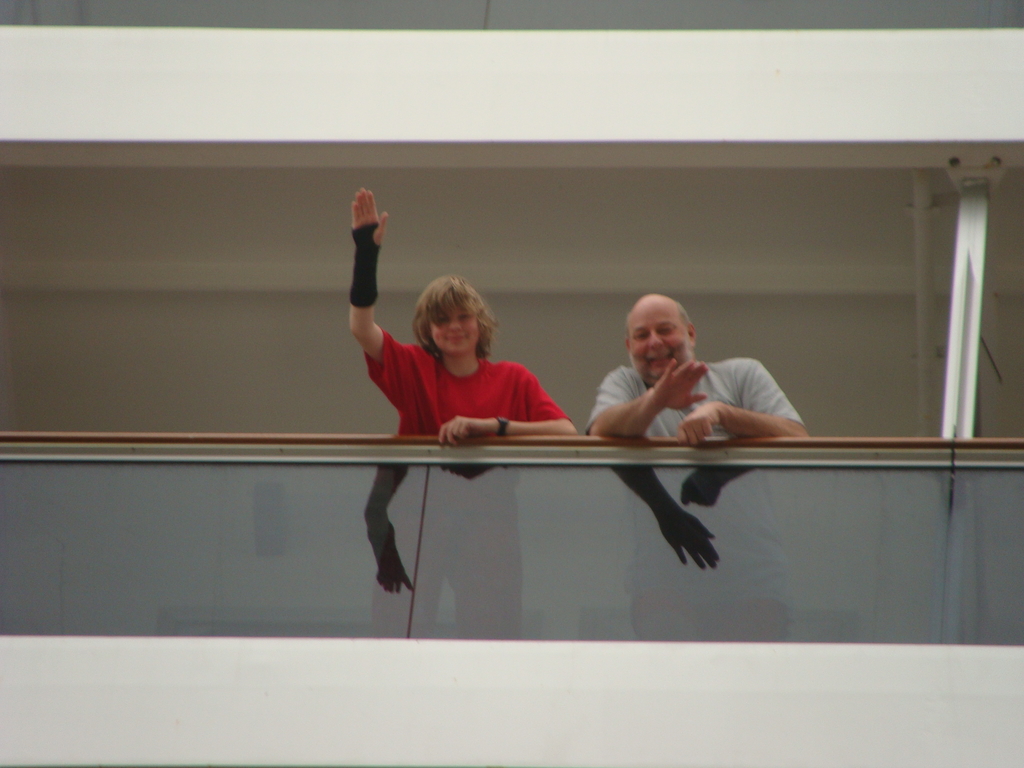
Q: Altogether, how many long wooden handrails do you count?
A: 1